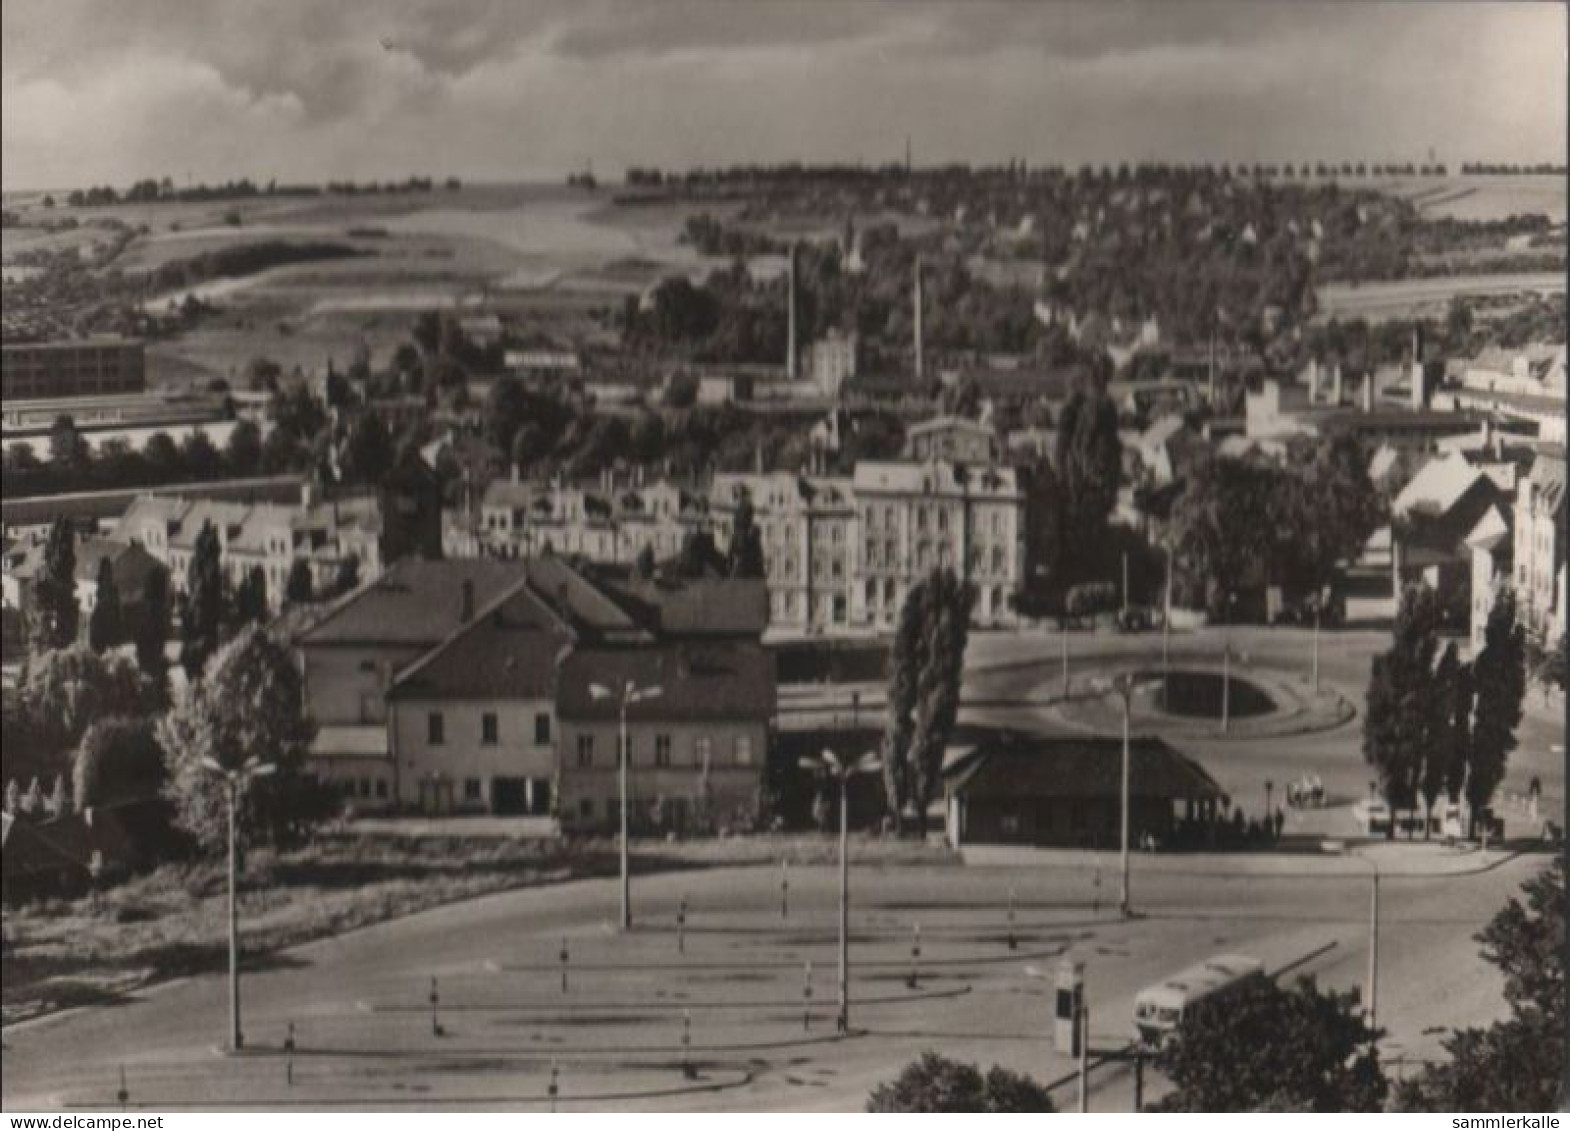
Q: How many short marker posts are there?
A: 12